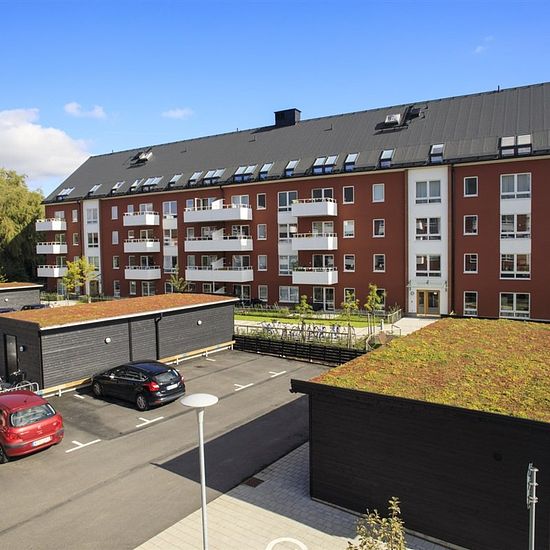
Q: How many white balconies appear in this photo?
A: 12